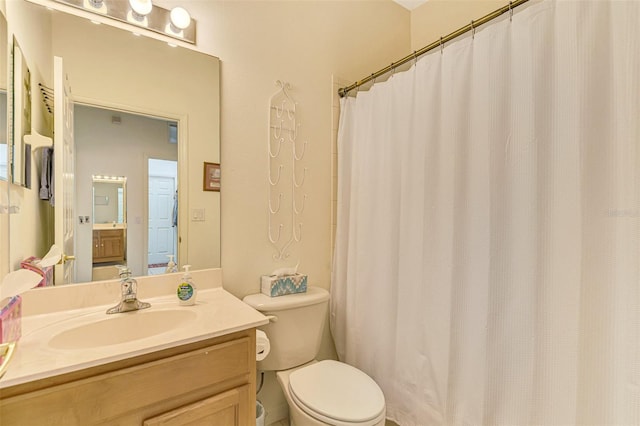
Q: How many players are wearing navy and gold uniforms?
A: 0